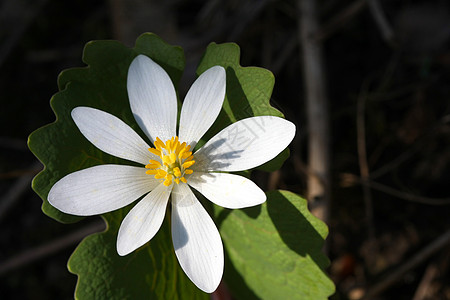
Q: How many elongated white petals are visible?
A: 8